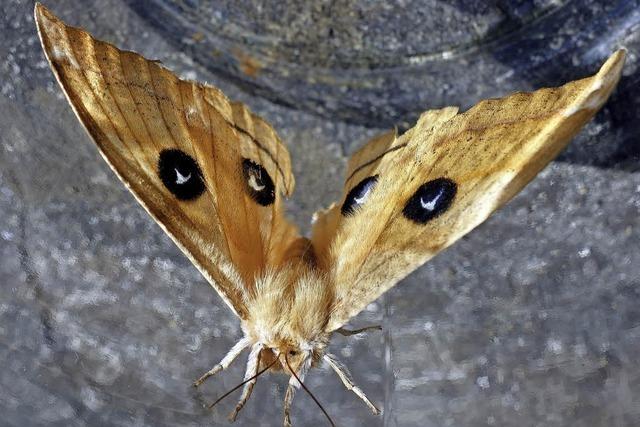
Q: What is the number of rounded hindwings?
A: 2